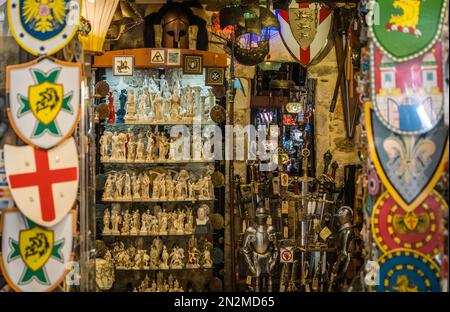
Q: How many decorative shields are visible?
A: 10